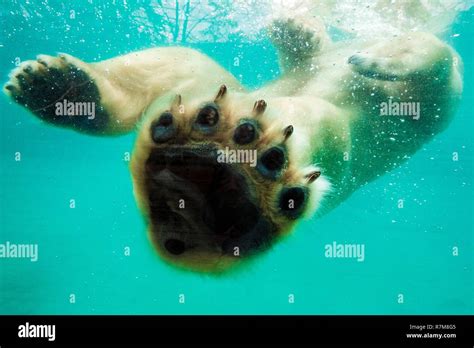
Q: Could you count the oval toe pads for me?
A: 5